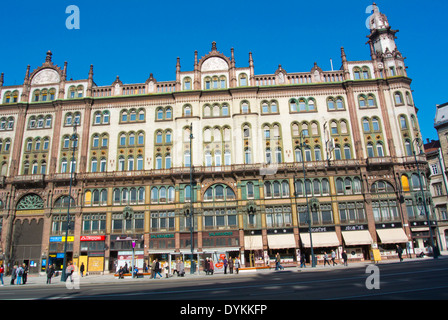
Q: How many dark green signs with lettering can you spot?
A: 2